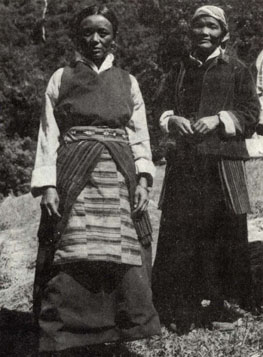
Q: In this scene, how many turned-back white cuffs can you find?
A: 4